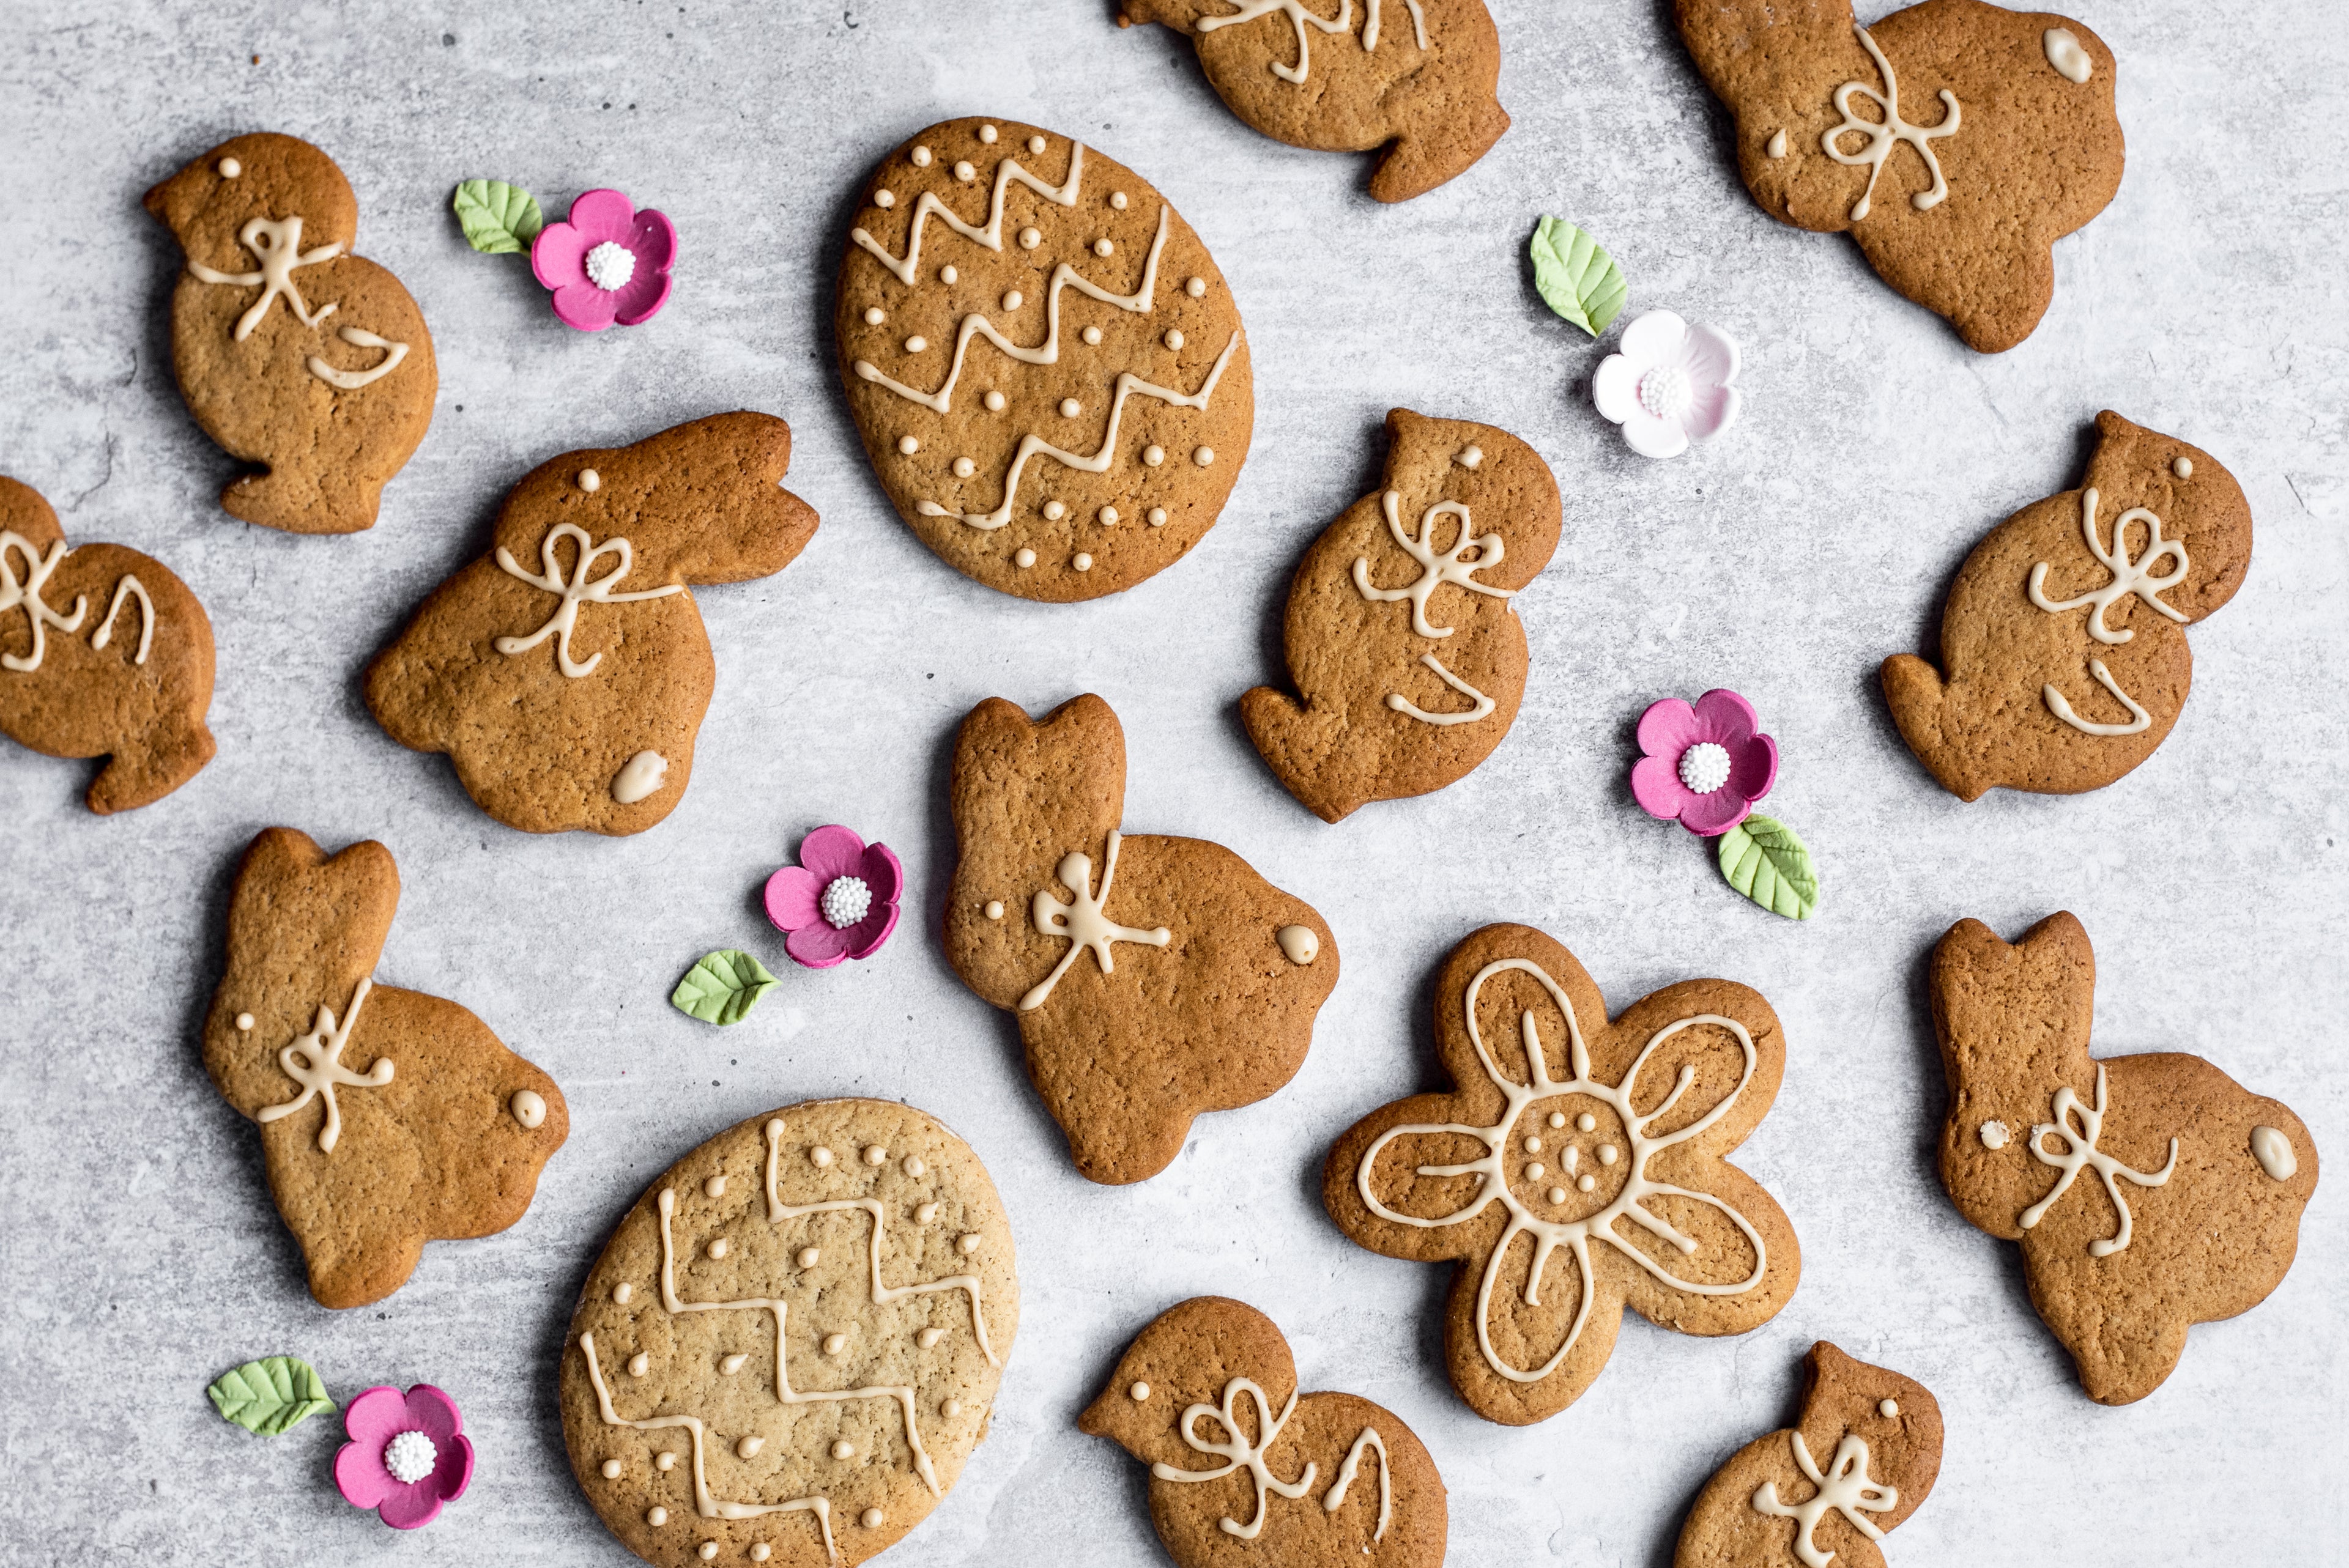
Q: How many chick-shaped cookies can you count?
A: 7